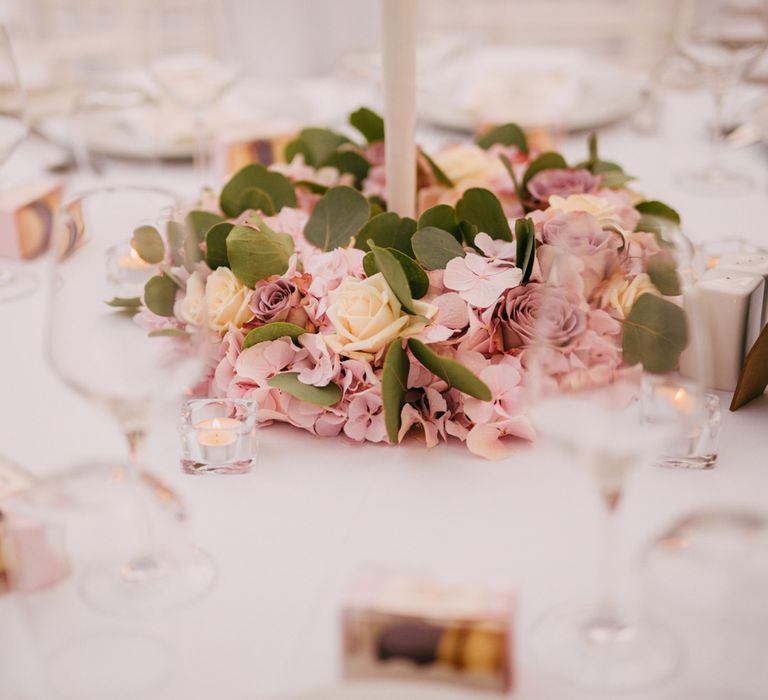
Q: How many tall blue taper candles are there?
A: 0